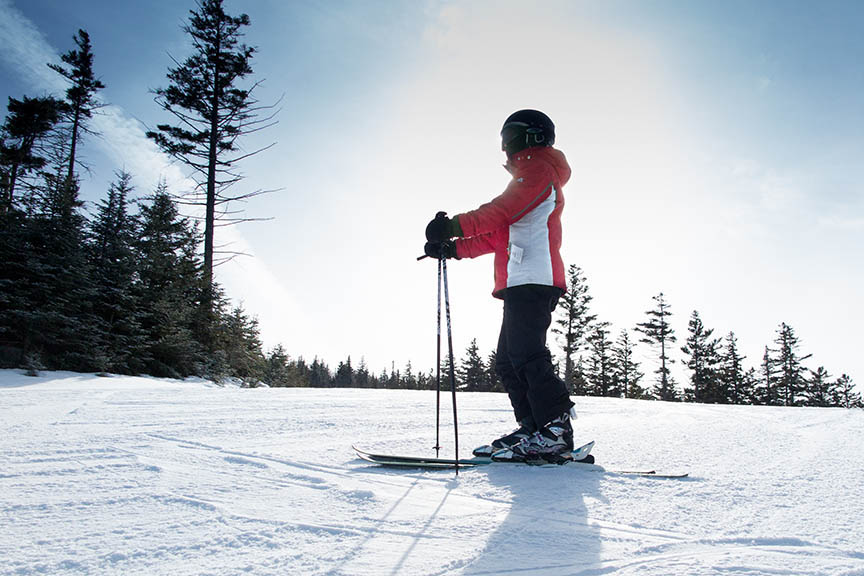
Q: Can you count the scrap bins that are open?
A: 0